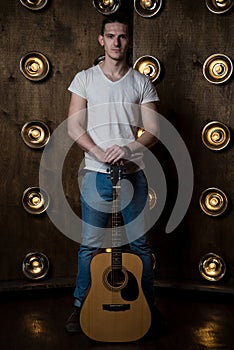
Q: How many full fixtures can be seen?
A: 8